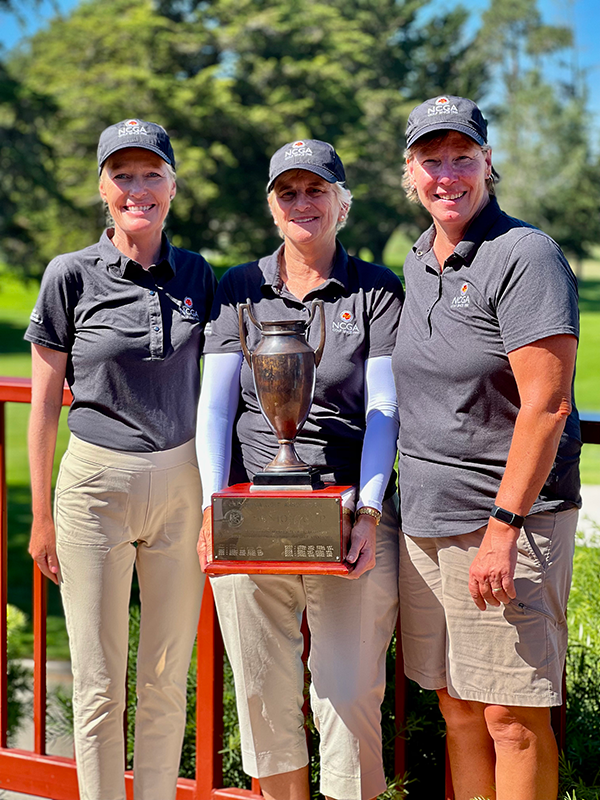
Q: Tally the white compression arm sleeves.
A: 2